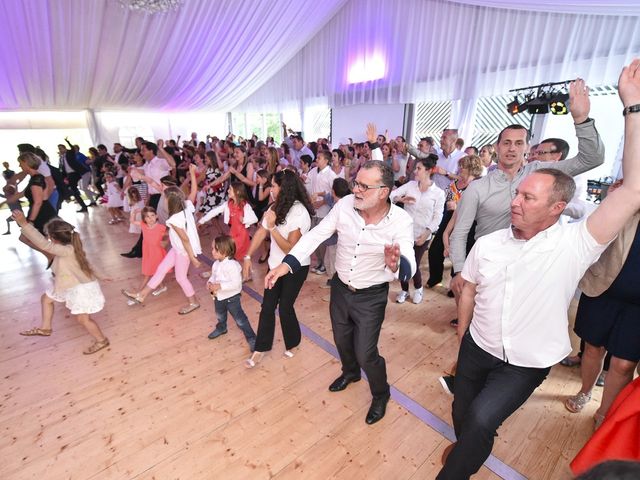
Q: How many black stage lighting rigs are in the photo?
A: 1